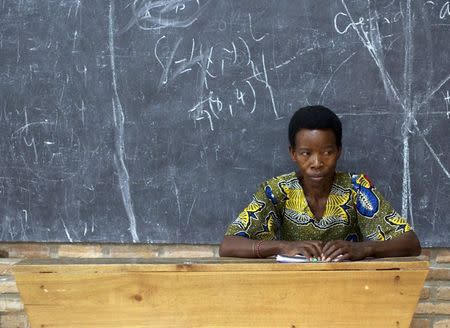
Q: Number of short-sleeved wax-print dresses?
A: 1